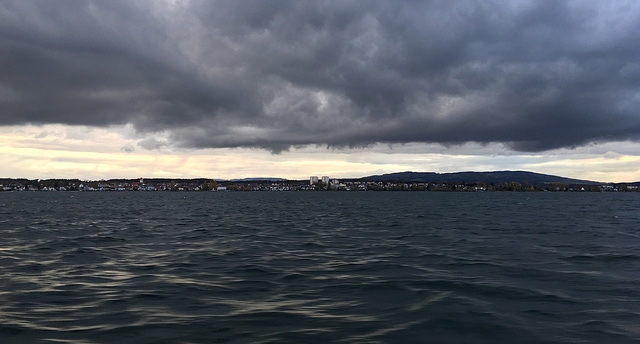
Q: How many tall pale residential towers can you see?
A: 2